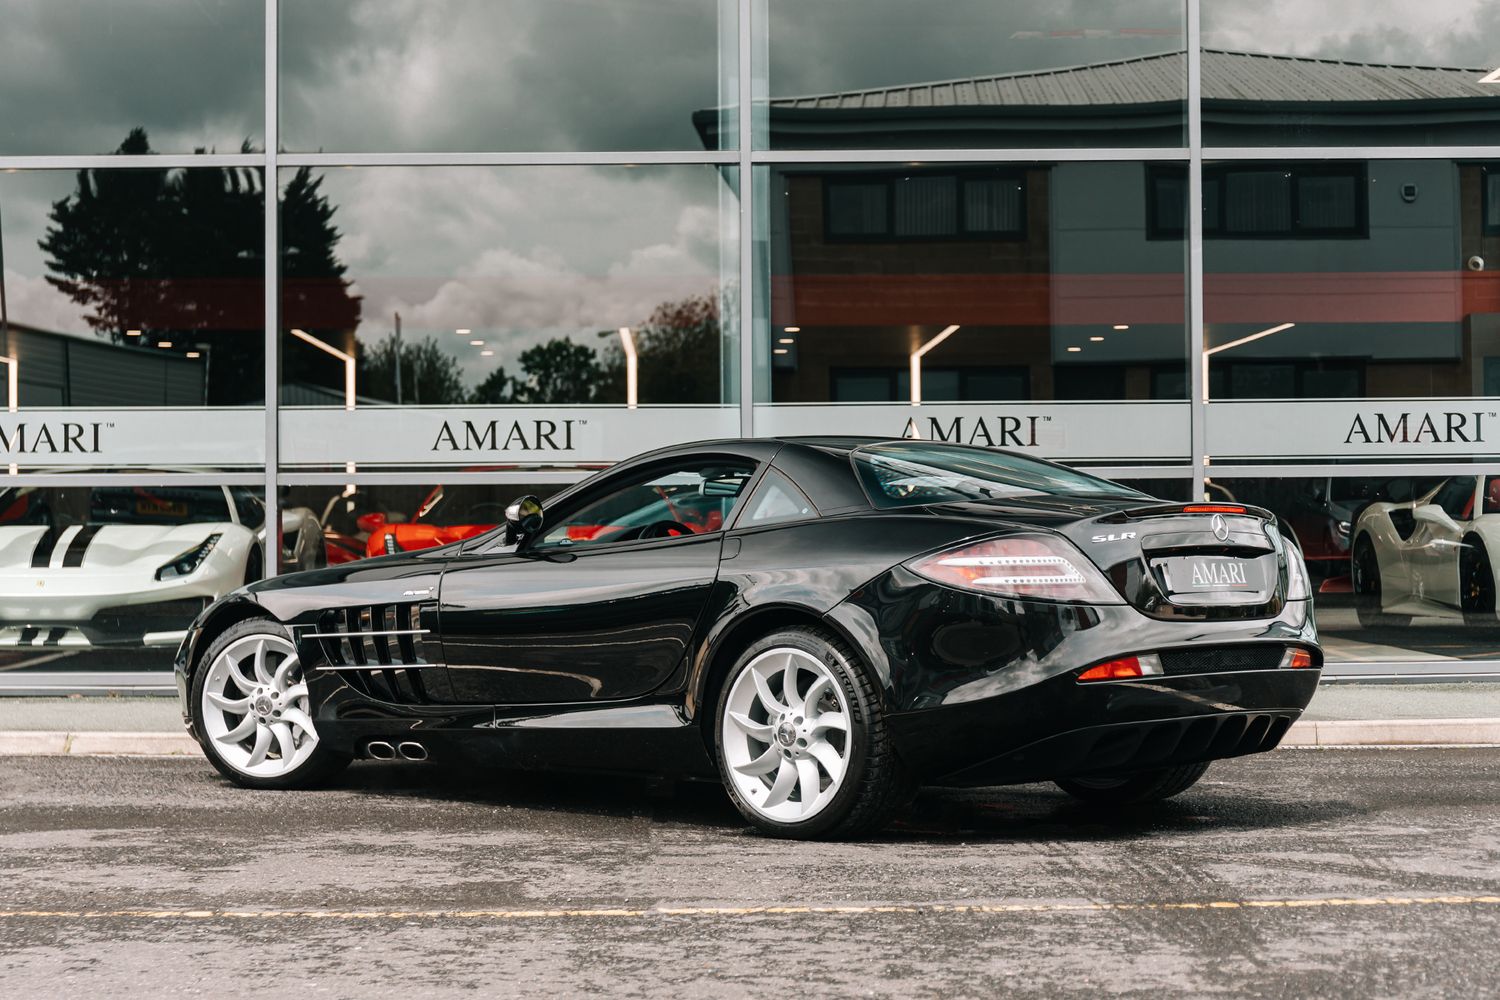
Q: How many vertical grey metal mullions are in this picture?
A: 3